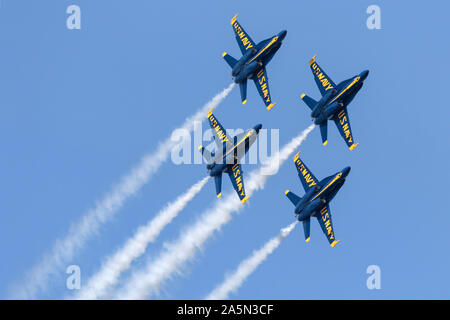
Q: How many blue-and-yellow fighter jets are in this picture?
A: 4